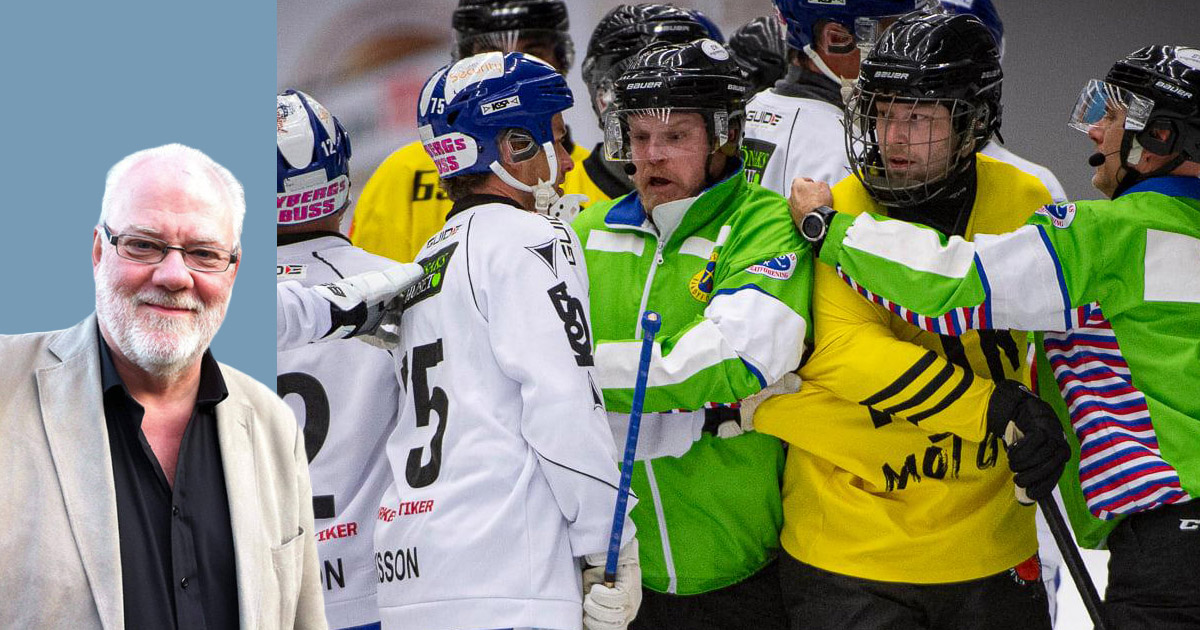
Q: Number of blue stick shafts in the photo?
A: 1